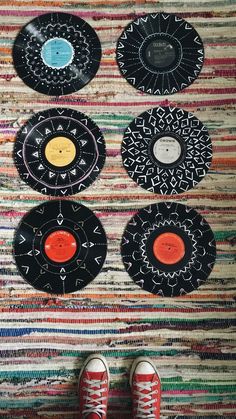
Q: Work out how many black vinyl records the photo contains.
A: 6